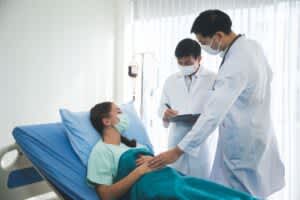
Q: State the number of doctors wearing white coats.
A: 2